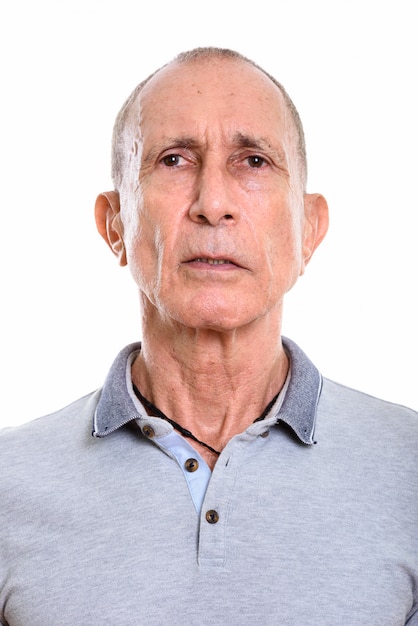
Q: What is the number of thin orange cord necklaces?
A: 0